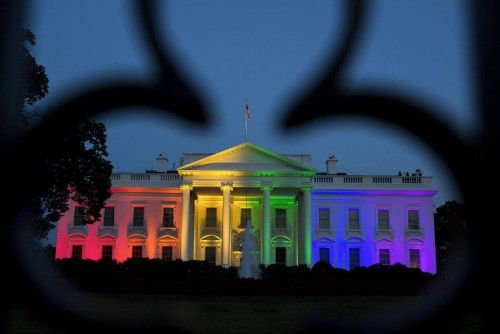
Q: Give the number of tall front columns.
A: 4